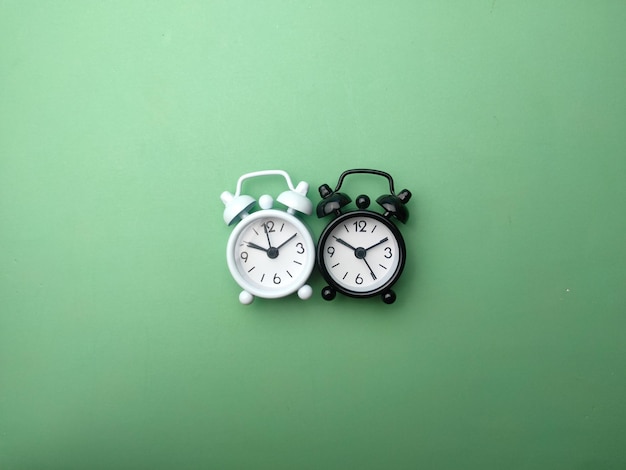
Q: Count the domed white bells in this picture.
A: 2